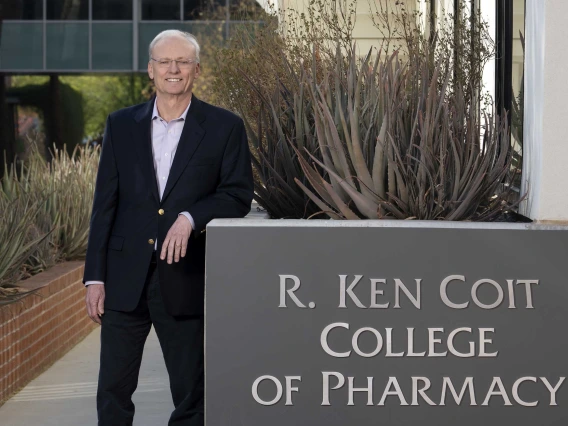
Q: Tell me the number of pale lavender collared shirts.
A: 1